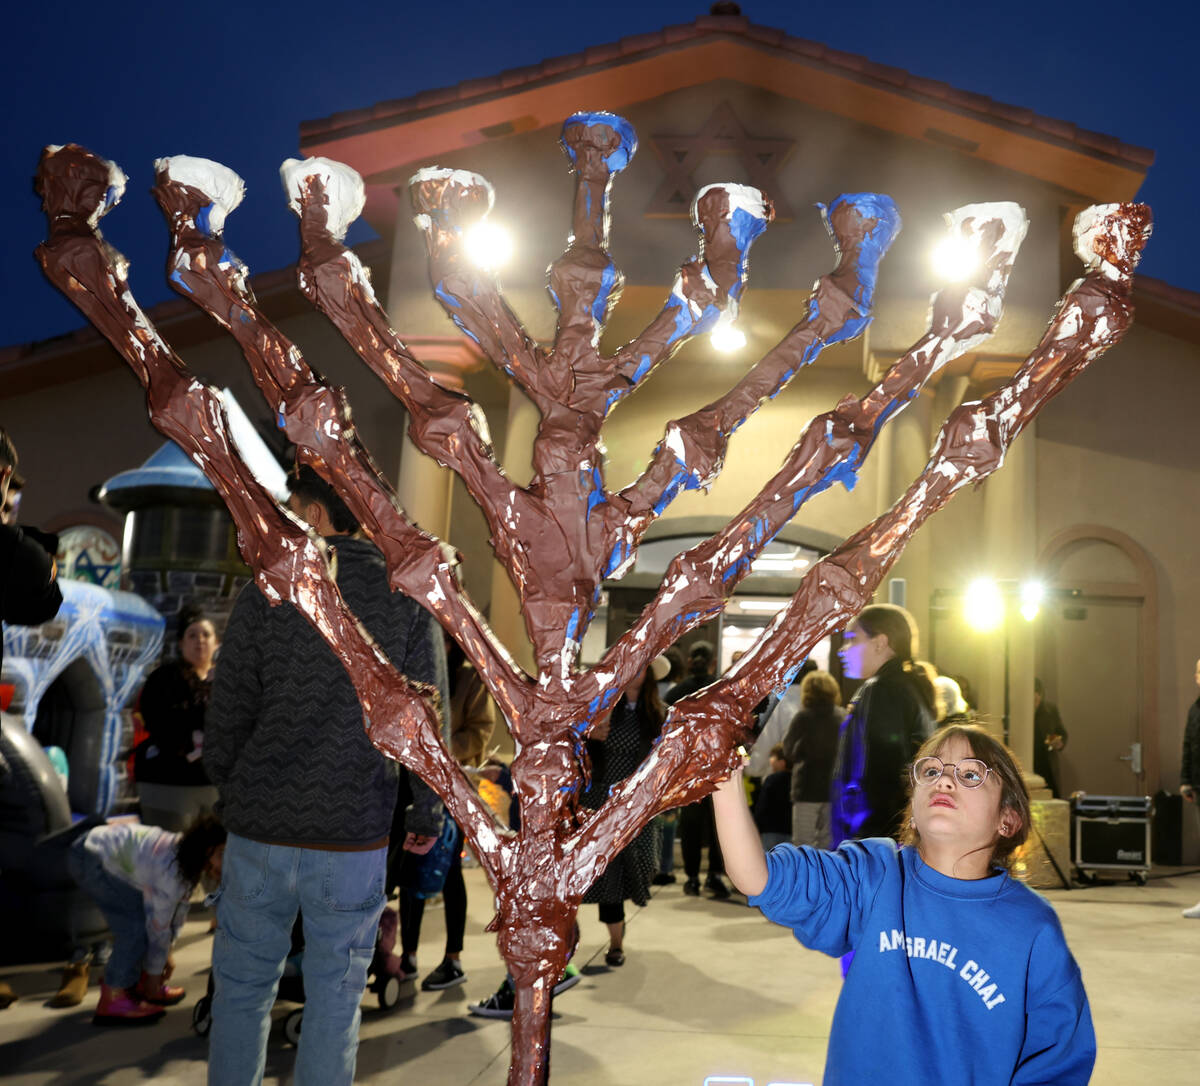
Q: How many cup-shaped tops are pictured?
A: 9